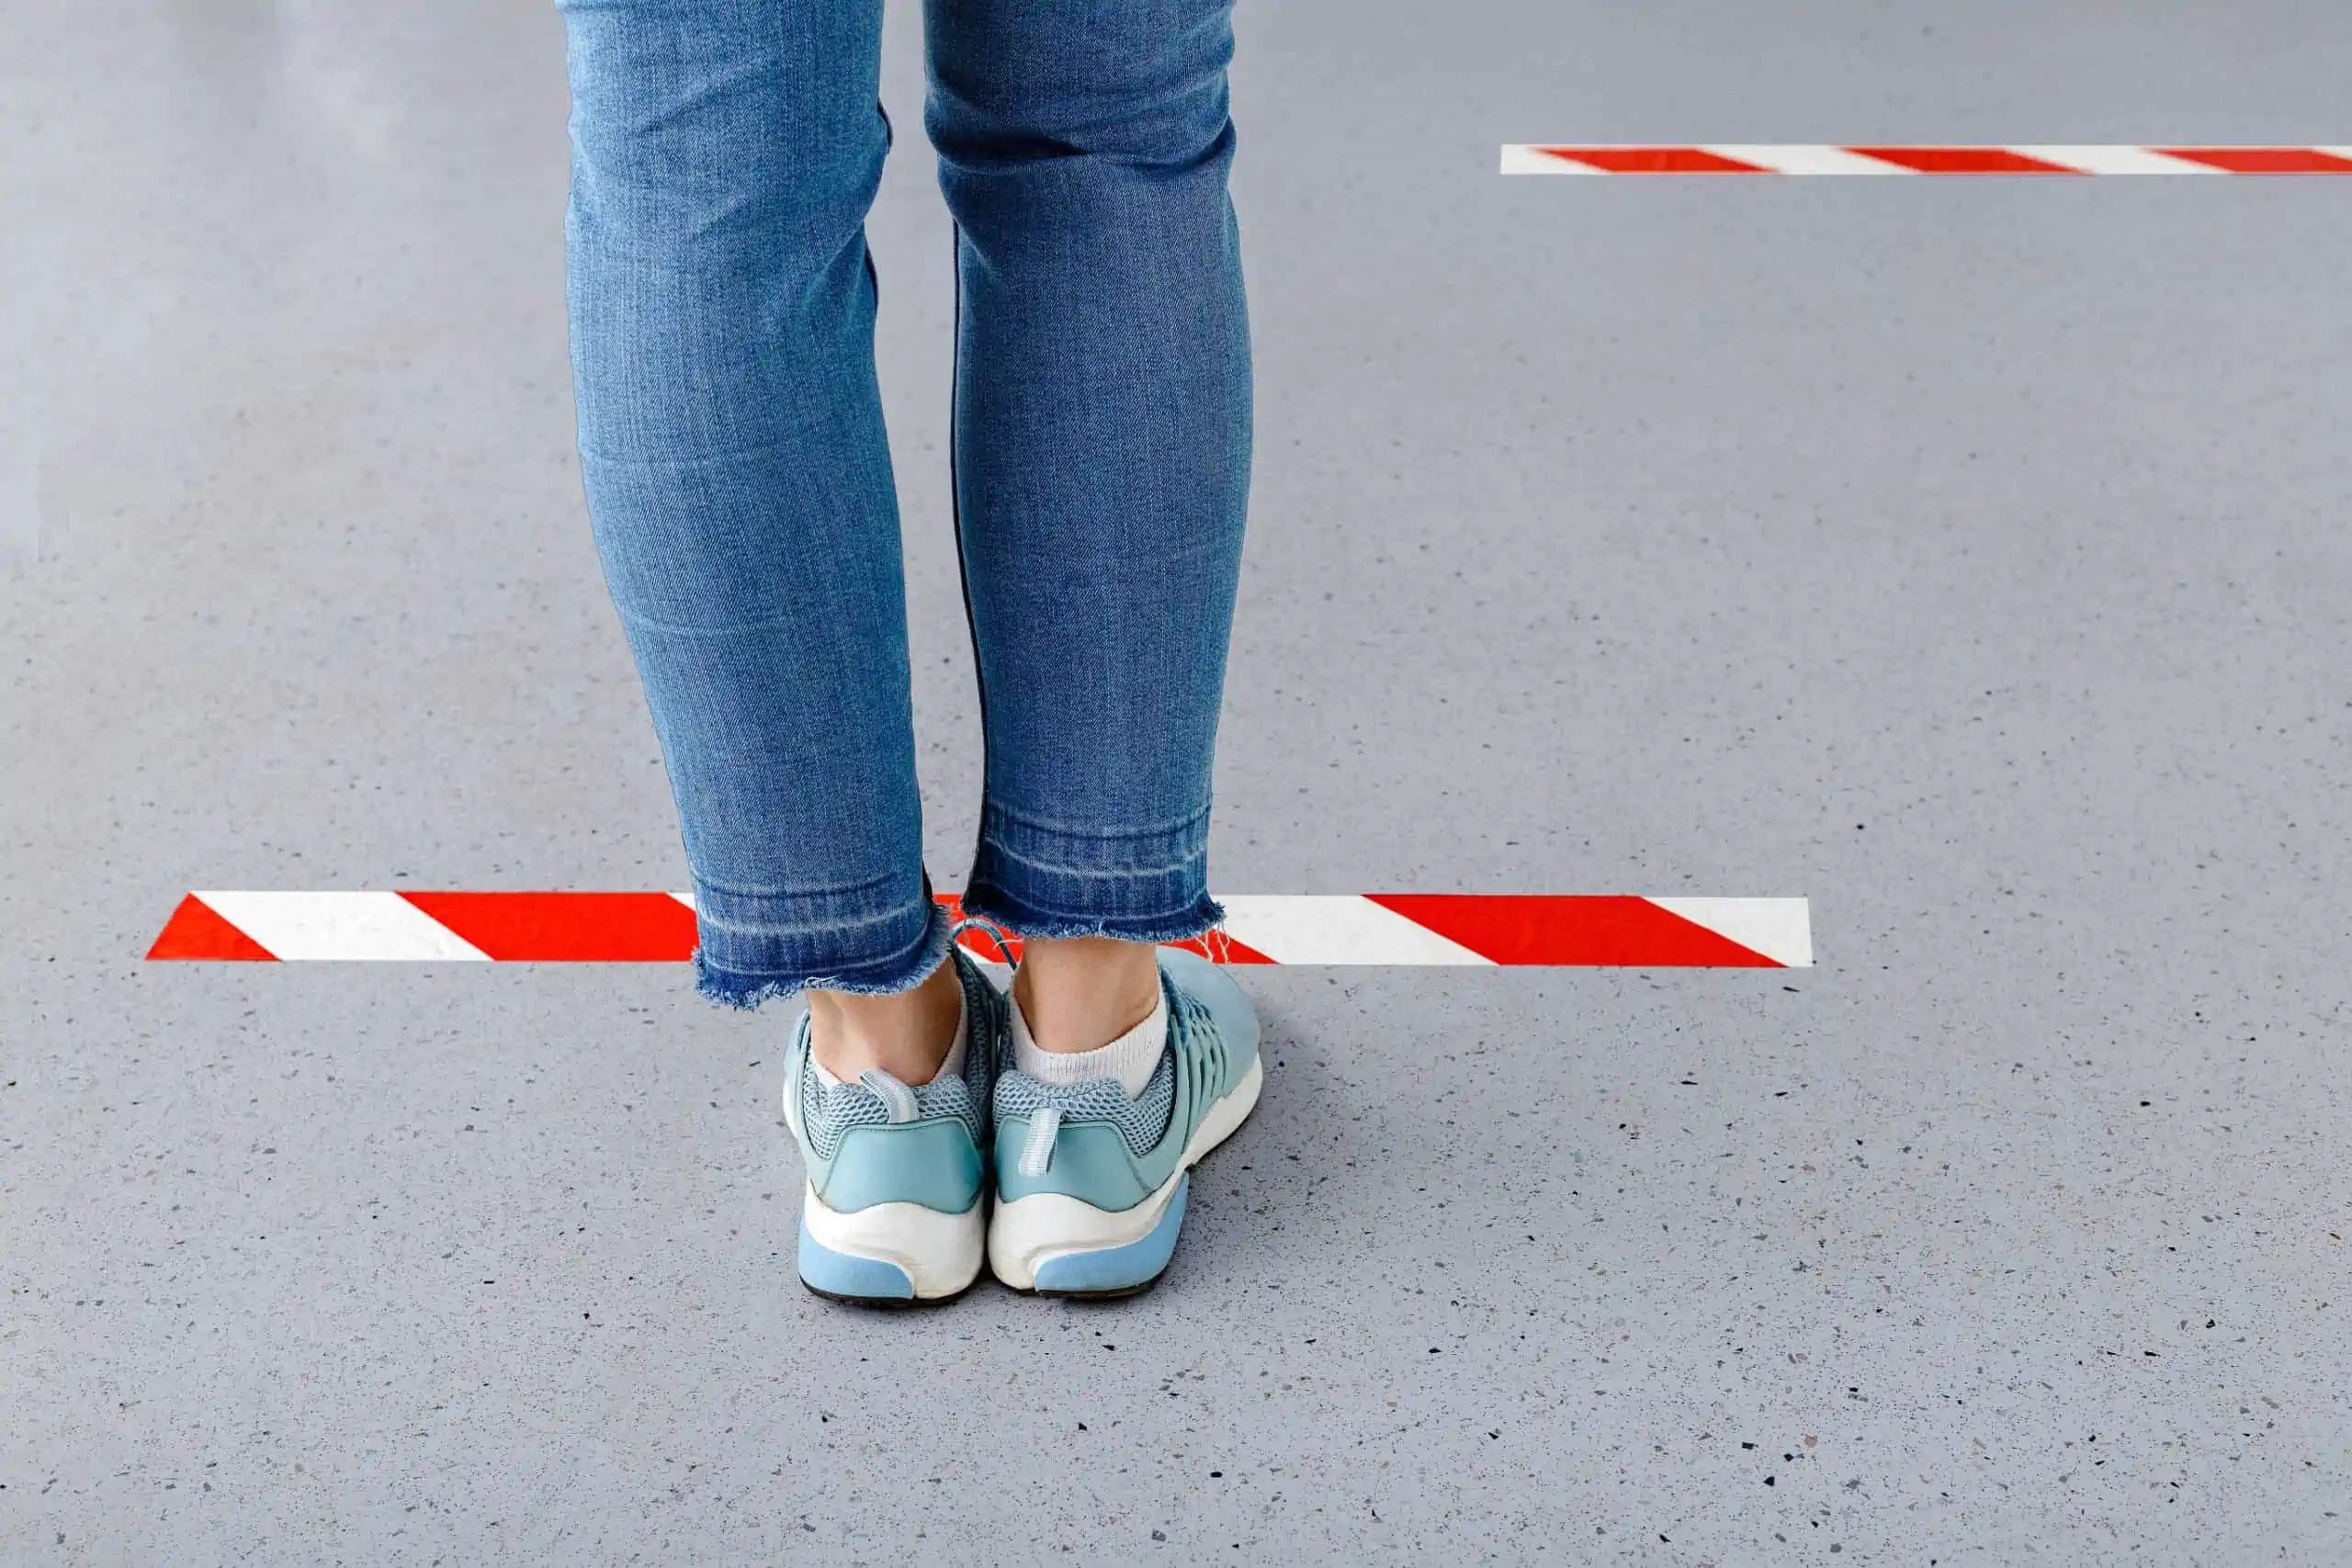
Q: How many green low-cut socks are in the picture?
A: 0